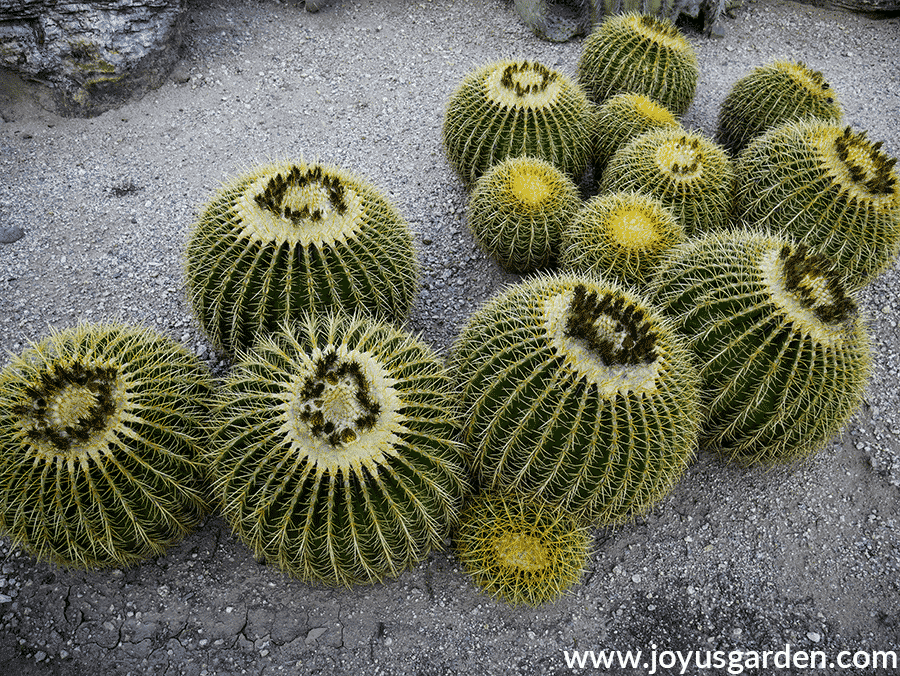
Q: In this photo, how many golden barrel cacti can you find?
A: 14